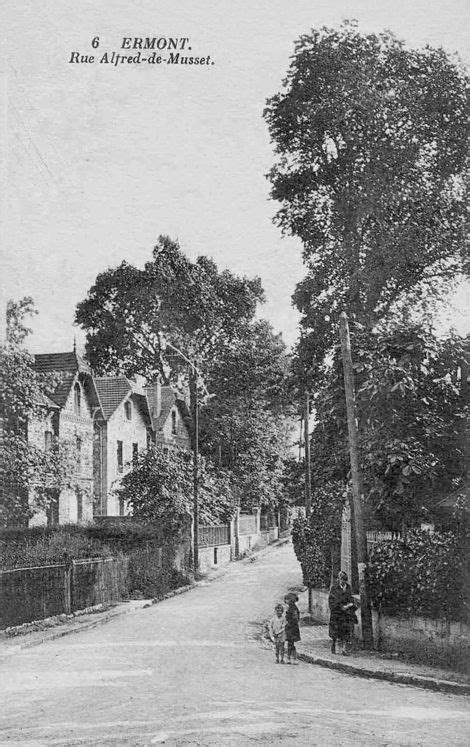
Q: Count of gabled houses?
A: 3